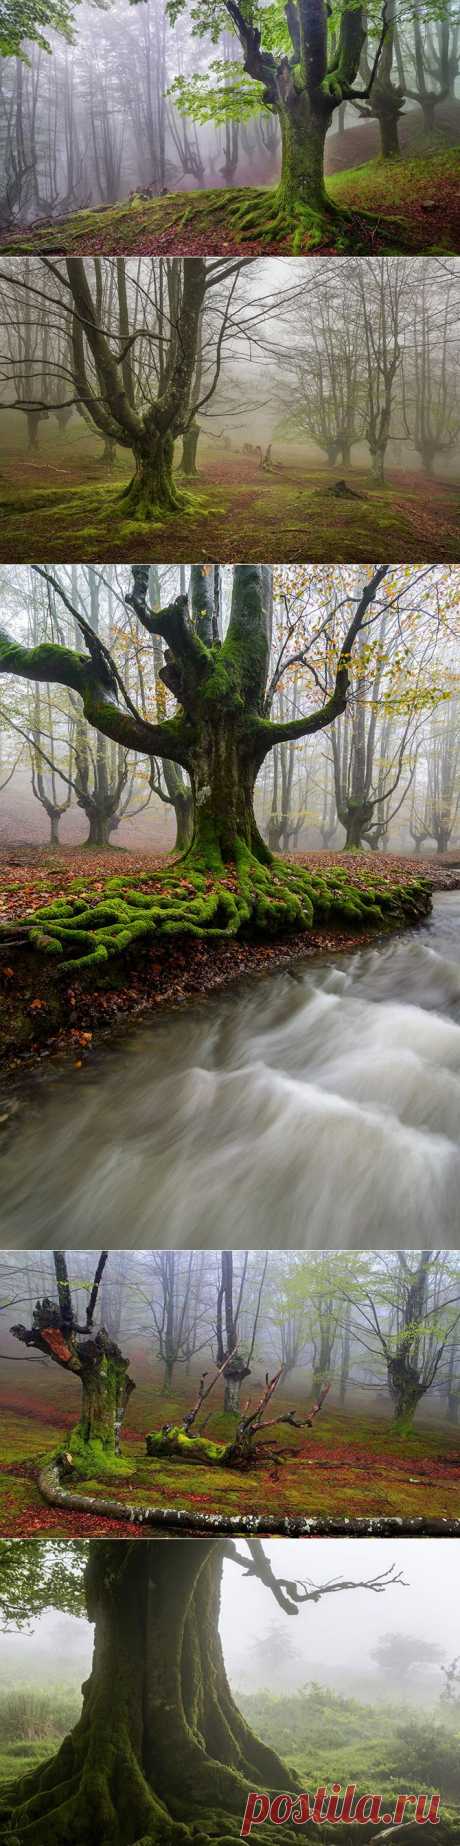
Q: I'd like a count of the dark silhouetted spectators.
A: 0